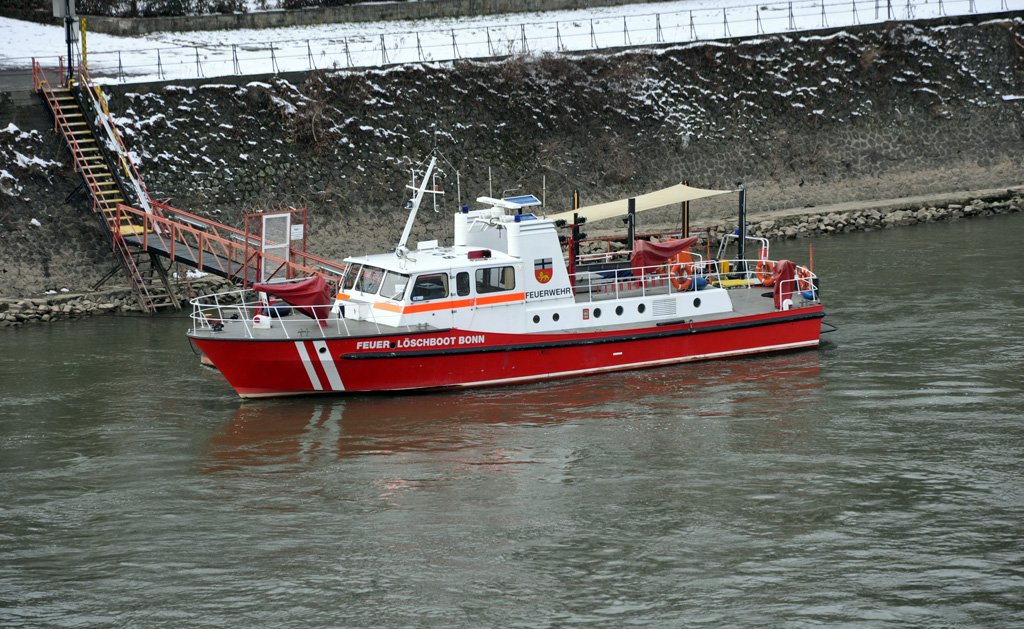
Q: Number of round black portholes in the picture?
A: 8